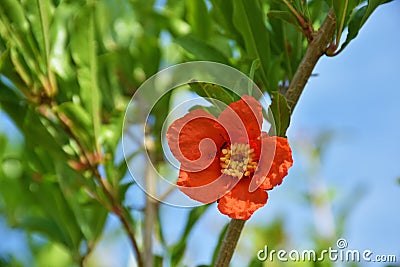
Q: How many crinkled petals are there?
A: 5